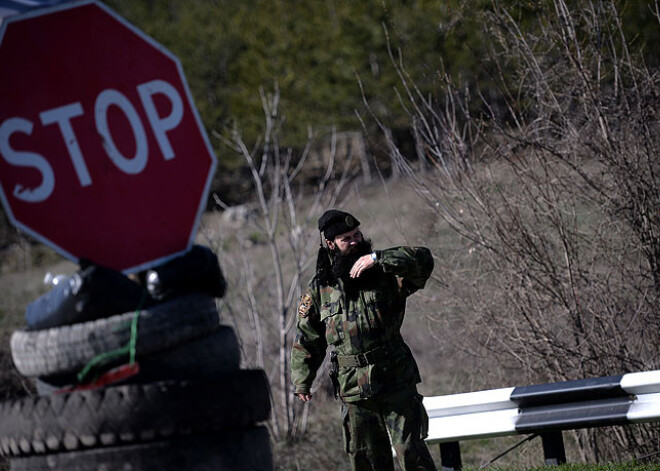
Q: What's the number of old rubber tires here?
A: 4